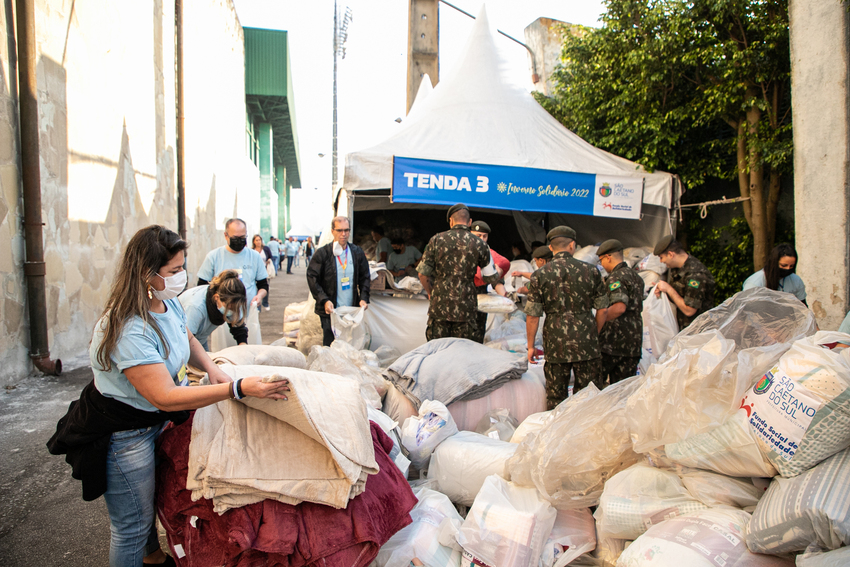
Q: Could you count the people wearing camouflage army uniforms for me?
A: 6